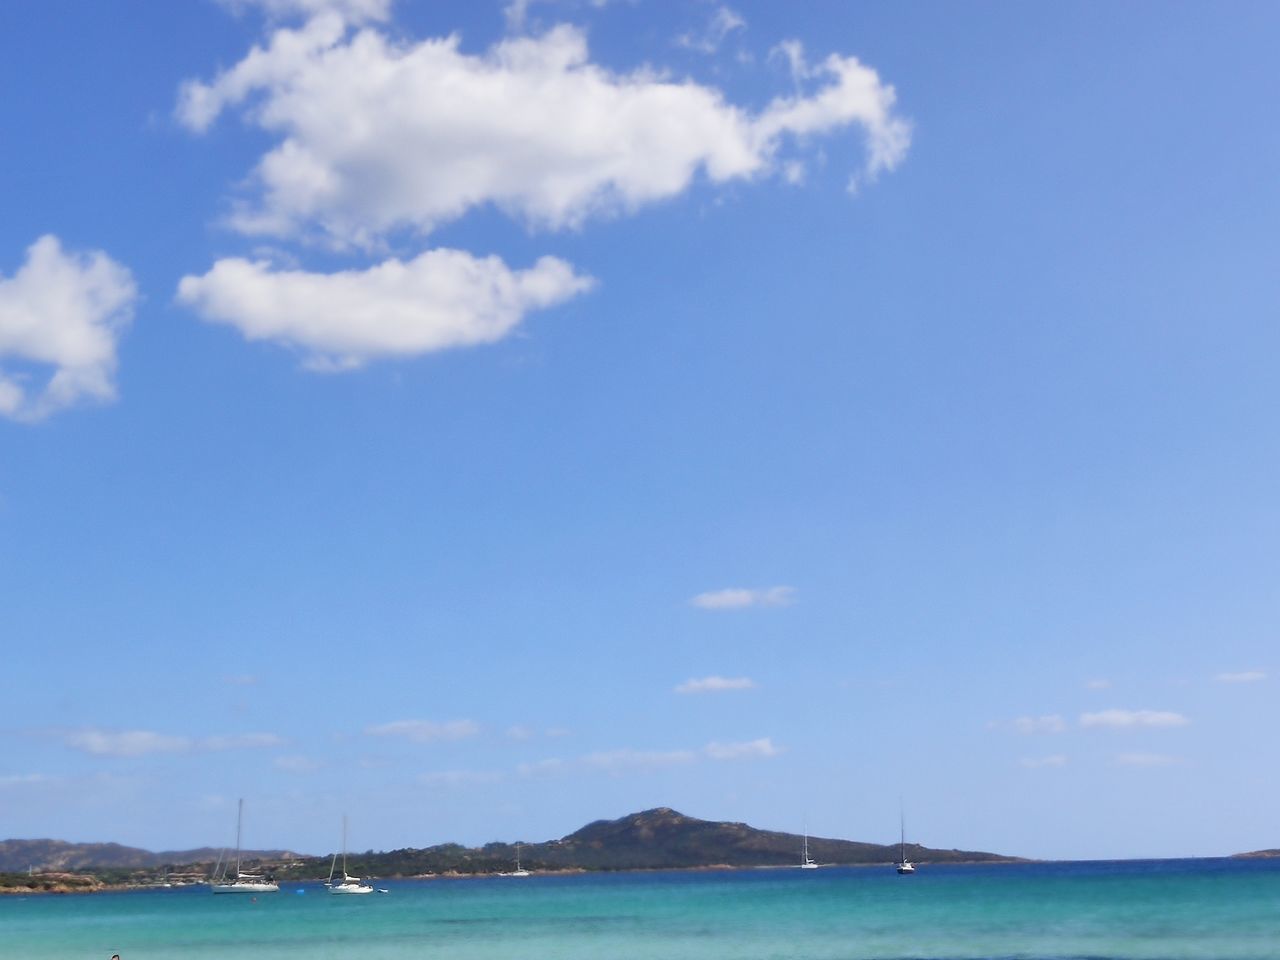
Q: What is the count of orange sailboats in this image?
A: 0